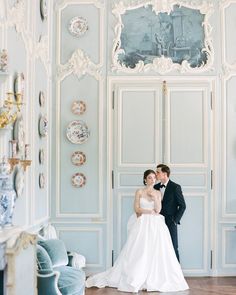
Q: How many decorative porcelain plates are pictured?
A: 13